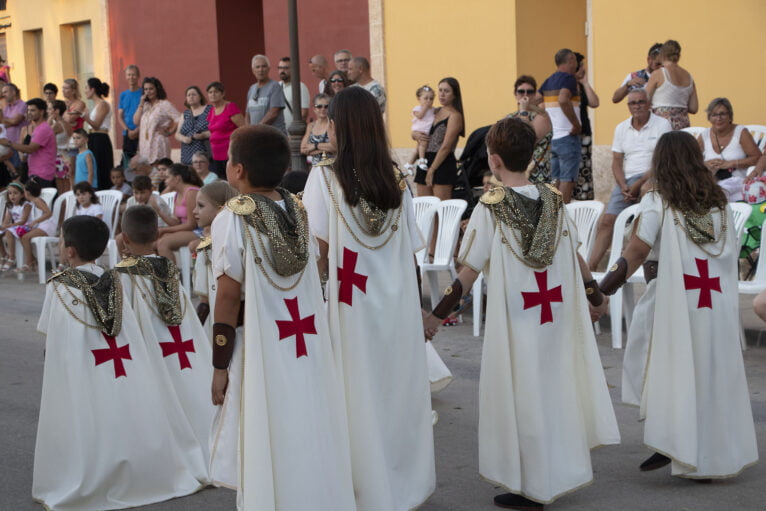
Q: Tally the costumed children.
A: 7